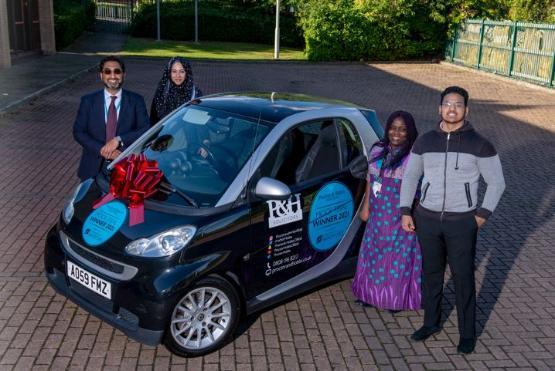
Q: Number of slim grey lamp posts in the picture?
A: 3